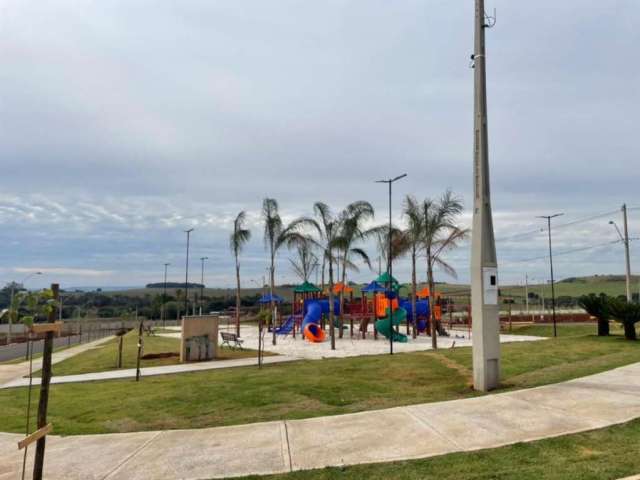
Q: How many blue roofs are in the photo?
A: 2